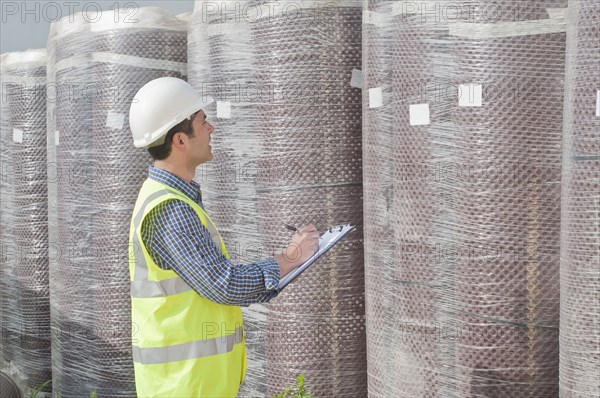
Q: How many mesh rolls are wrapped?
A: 5